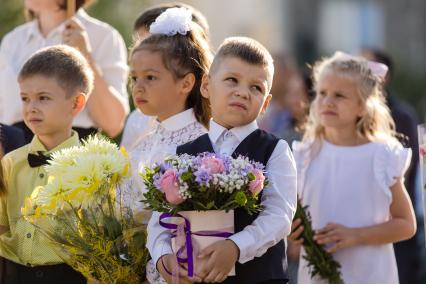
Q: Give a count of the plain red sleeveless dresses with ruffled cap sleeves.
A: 0